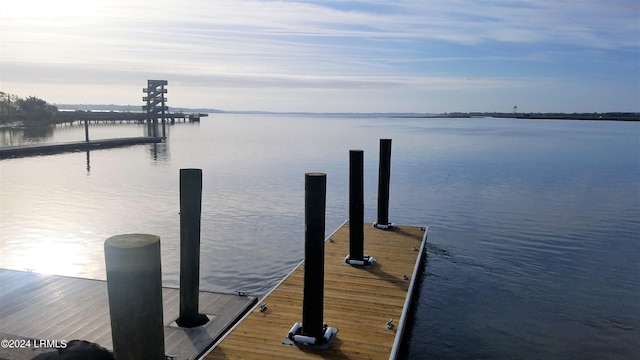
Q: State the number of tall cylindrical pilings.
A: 5